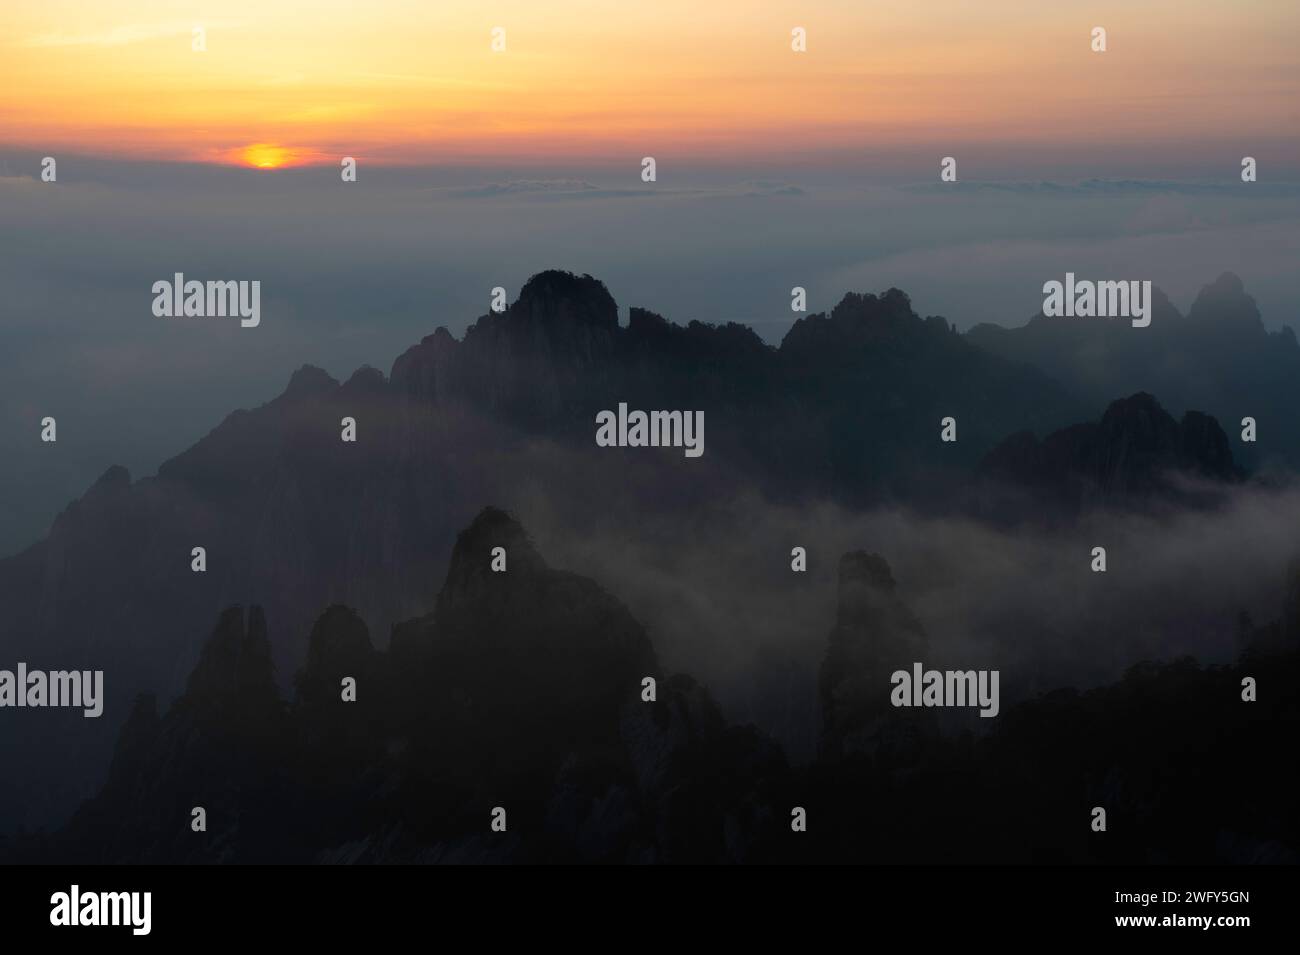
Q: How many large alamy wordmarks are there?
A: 6